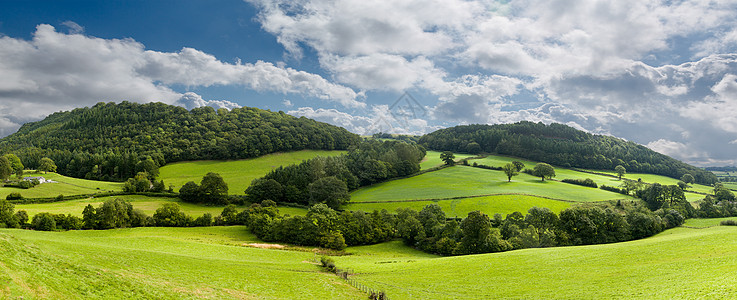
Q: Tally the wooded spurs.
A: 2